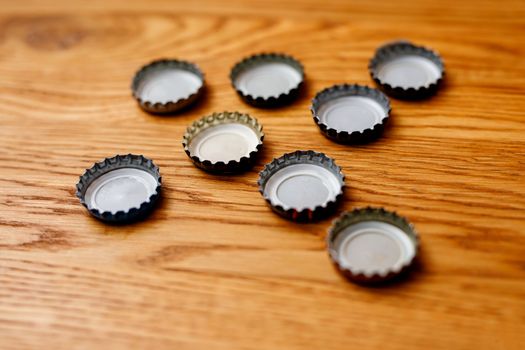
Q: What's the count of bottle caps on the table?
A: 8